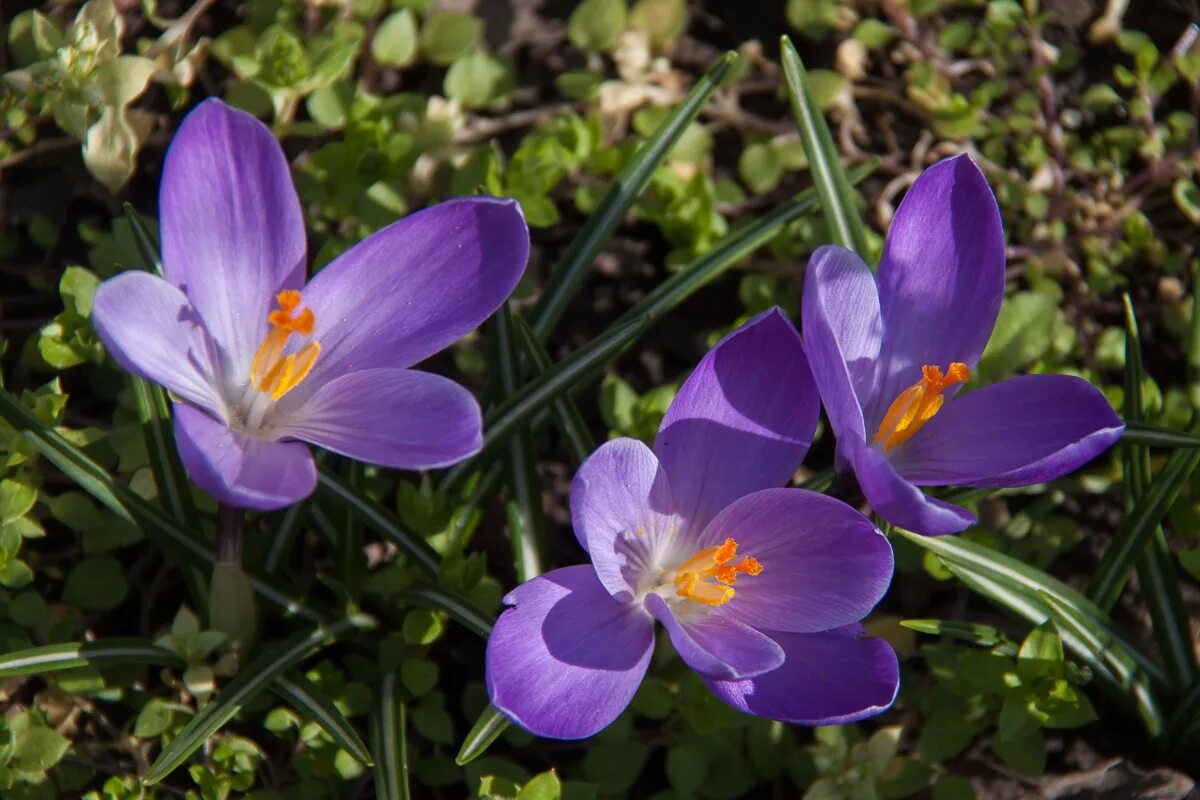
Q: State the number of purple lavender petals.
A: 15